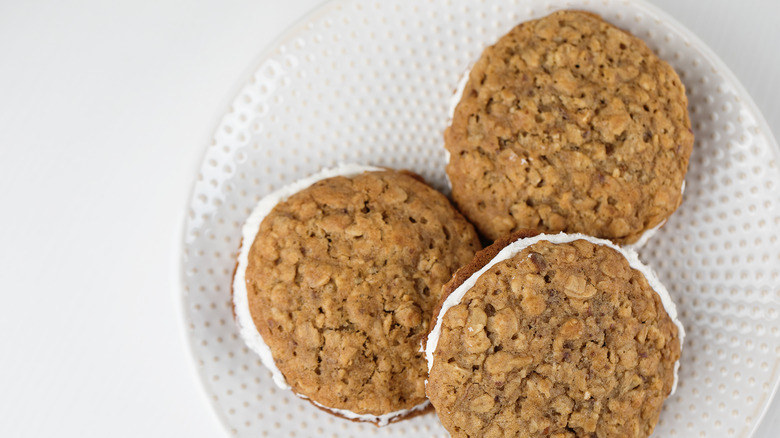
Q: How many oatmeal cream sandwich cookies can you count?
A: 3